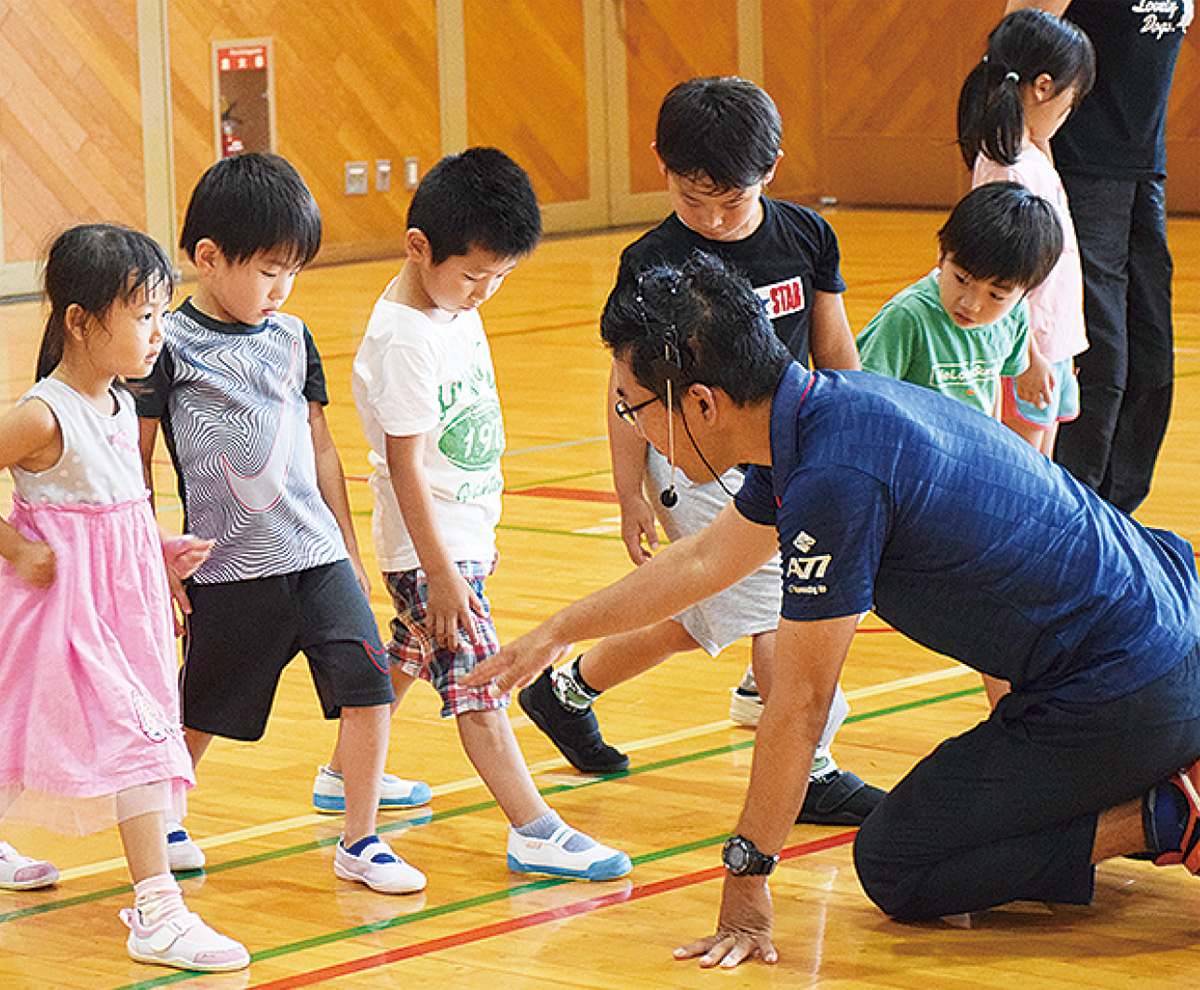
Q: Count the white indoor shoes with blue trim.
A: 2